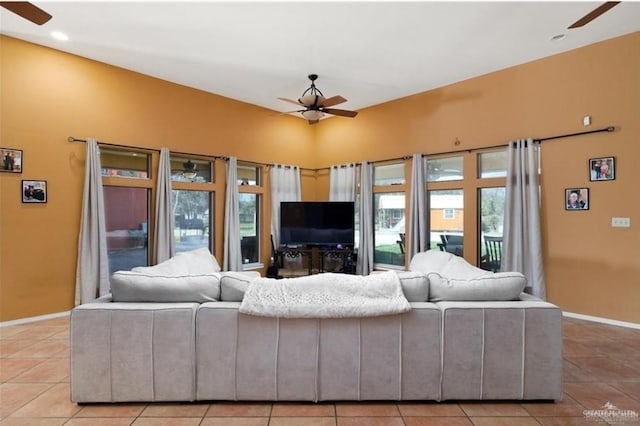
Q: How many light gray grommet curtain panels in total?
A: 8